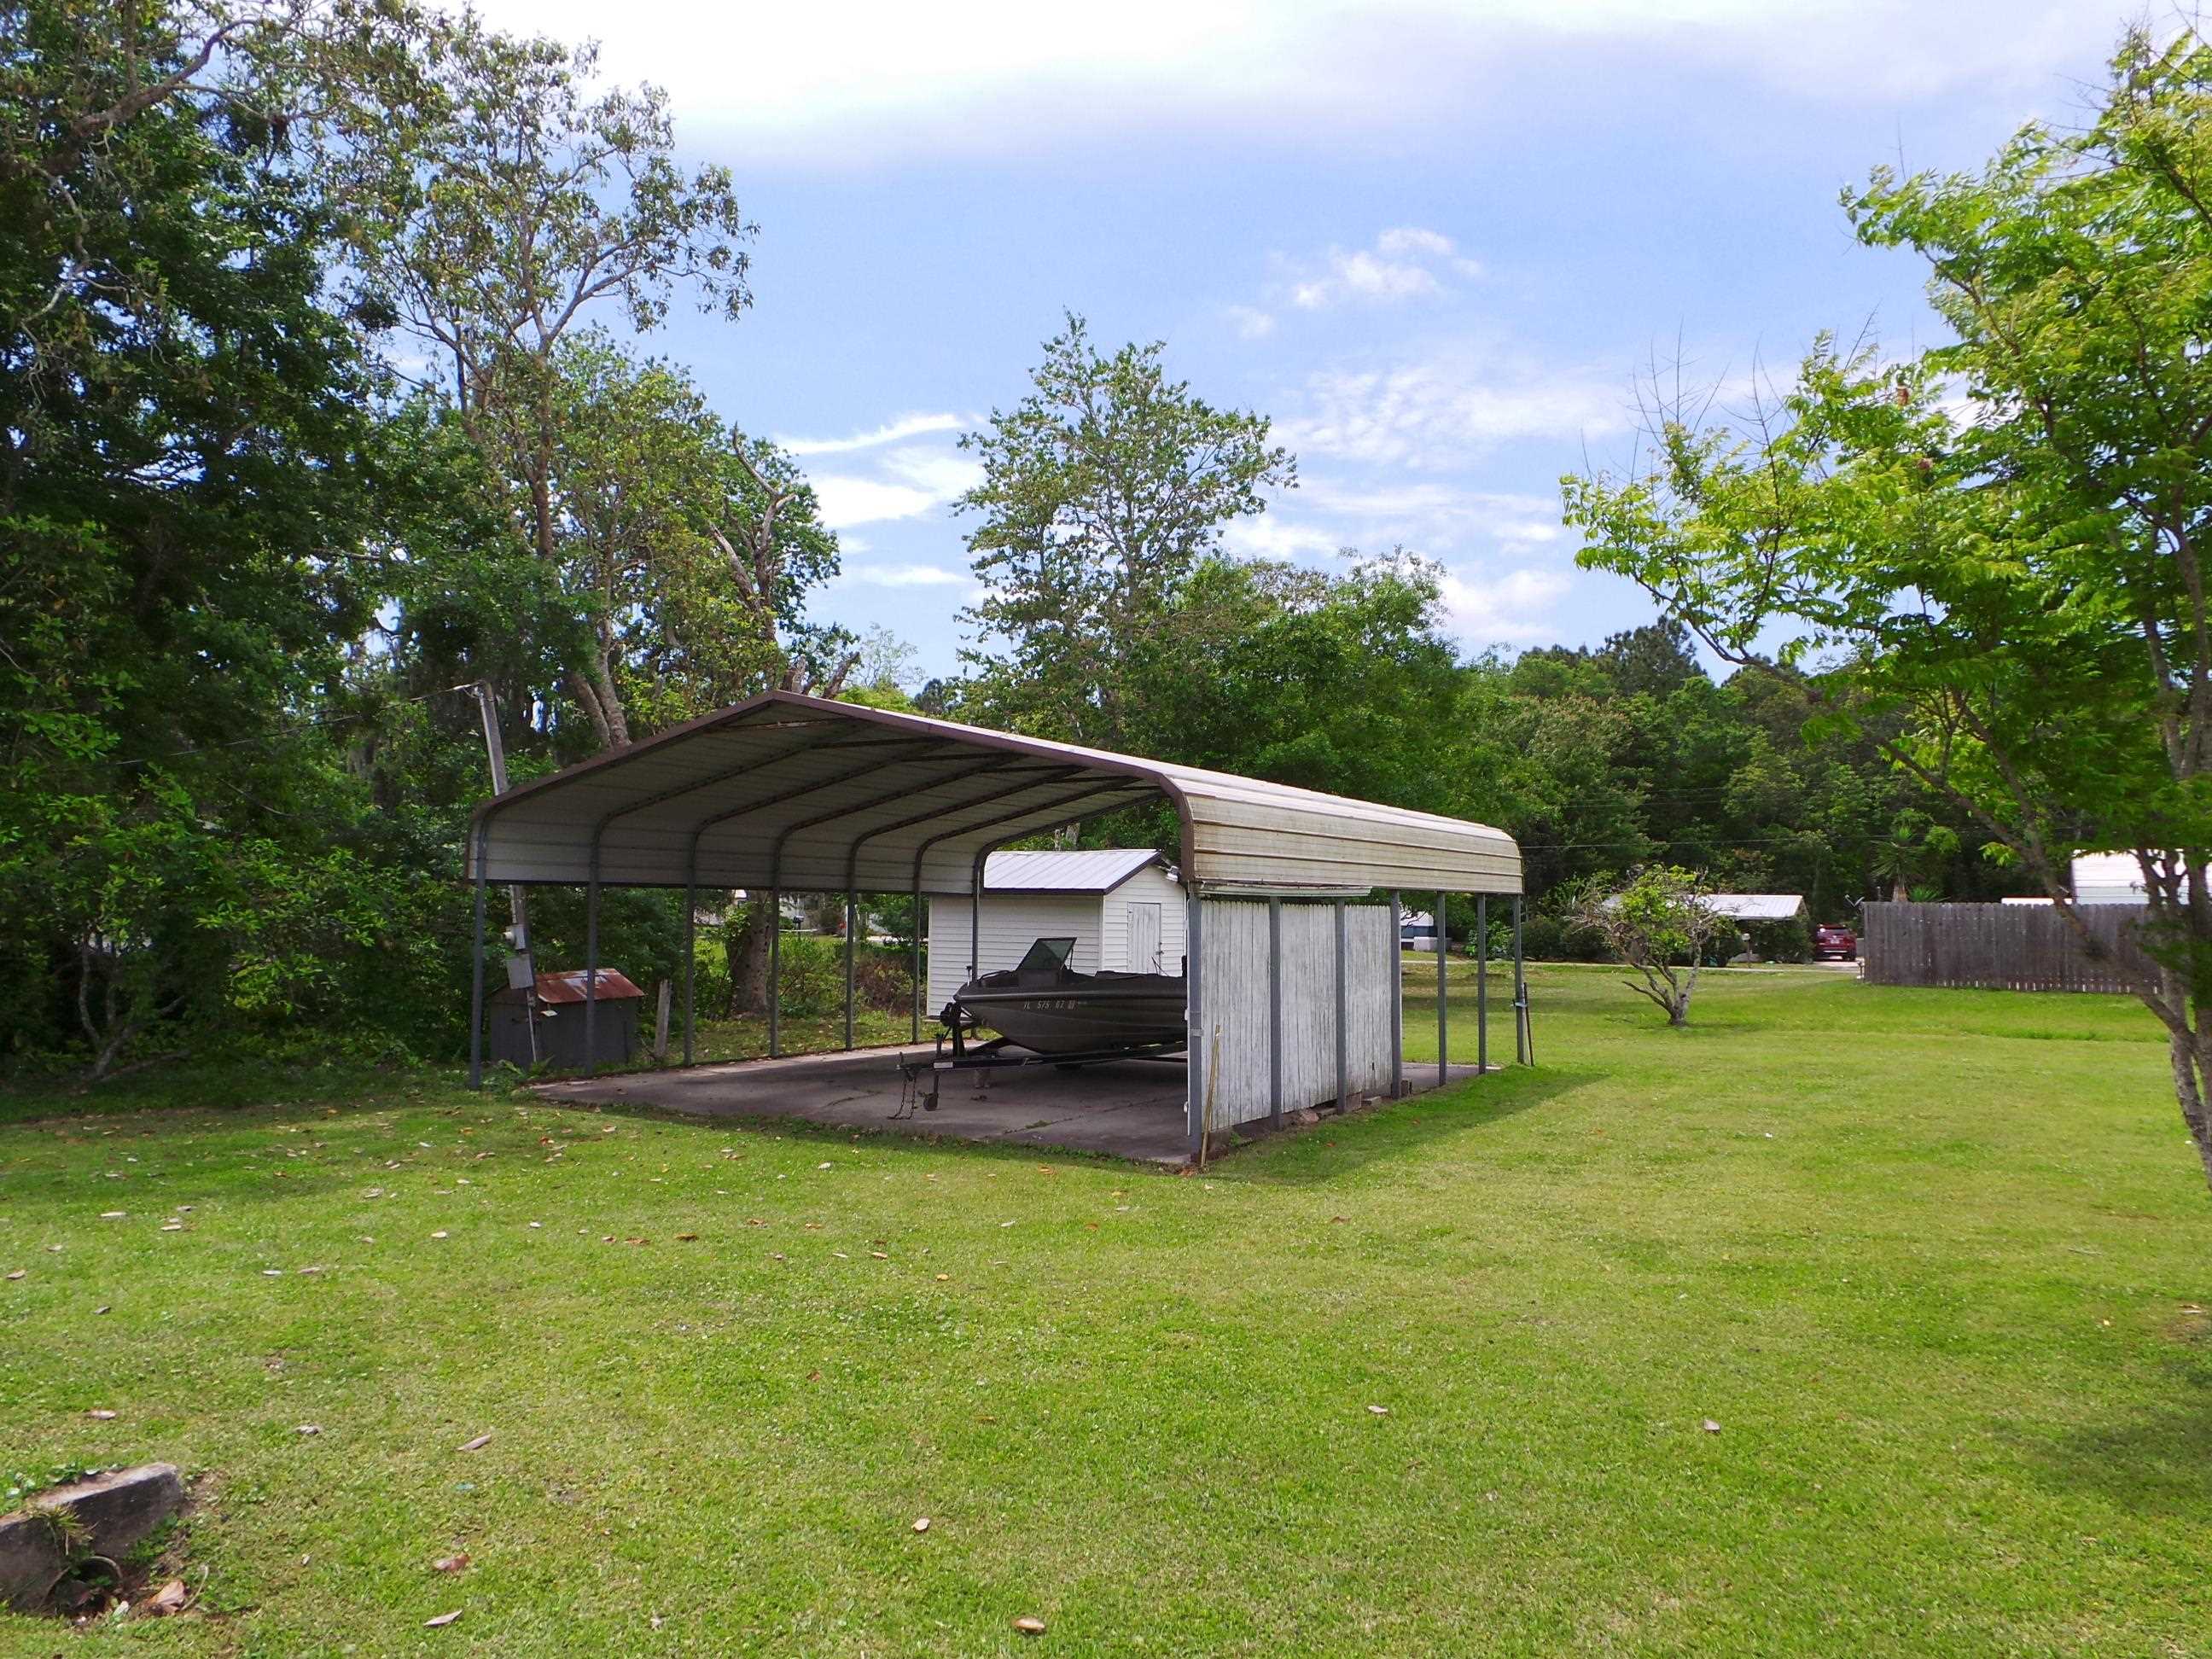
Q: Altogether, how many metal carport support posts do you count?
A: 14